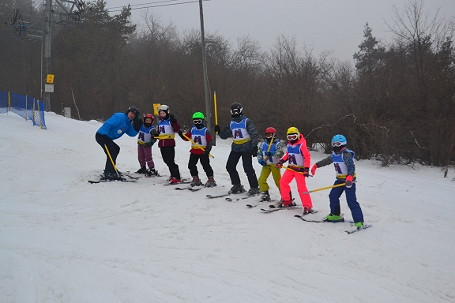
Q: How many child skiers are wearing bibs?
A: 7